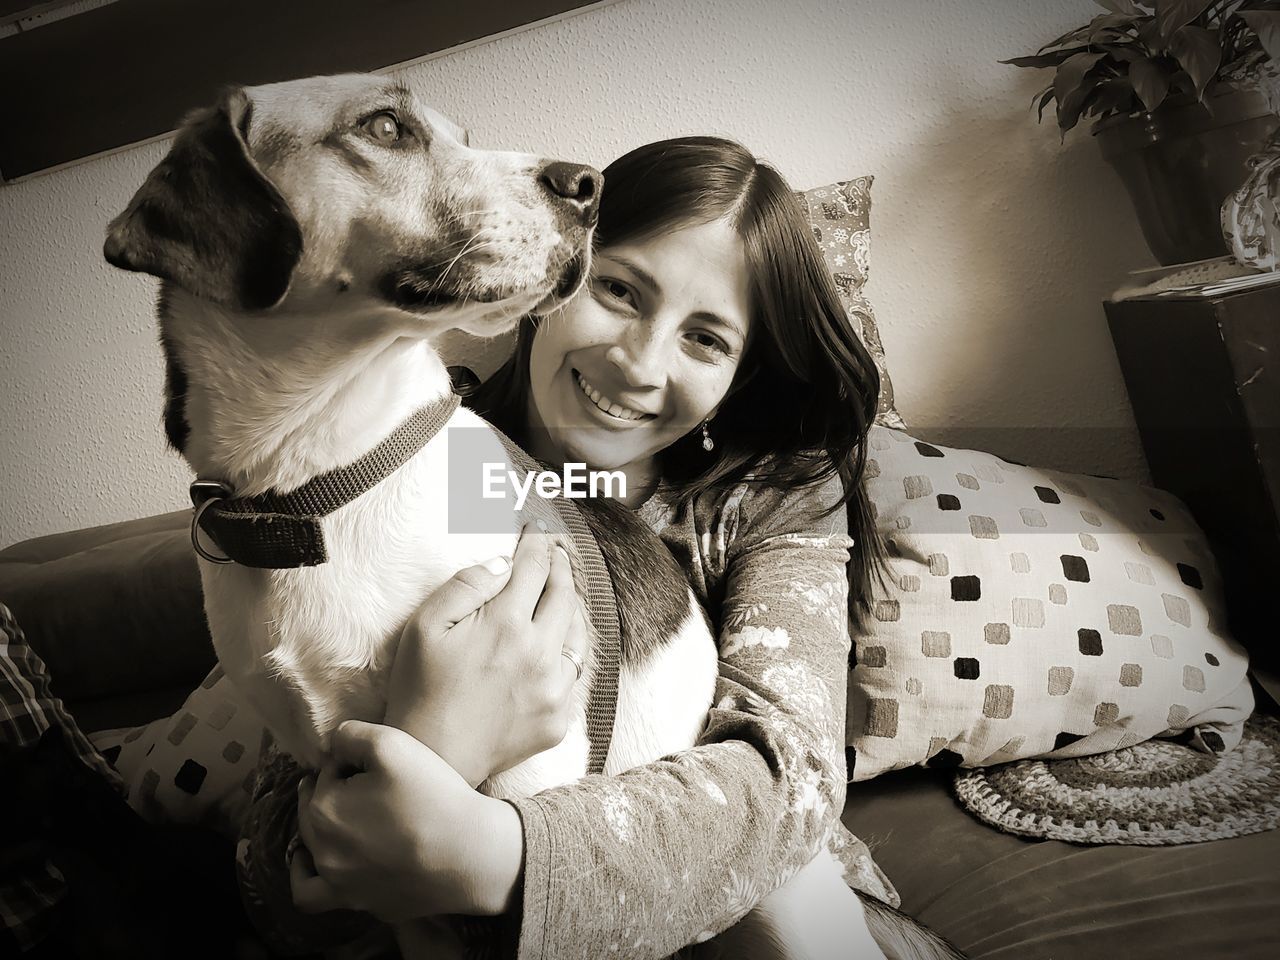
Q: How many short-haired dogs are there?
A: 1